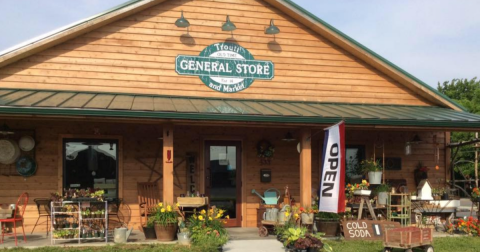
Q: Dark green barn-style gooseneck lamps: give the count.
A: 3